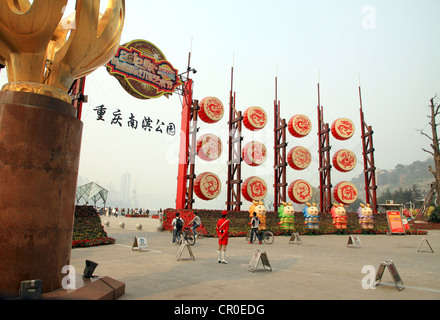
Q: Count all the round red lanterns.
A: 12